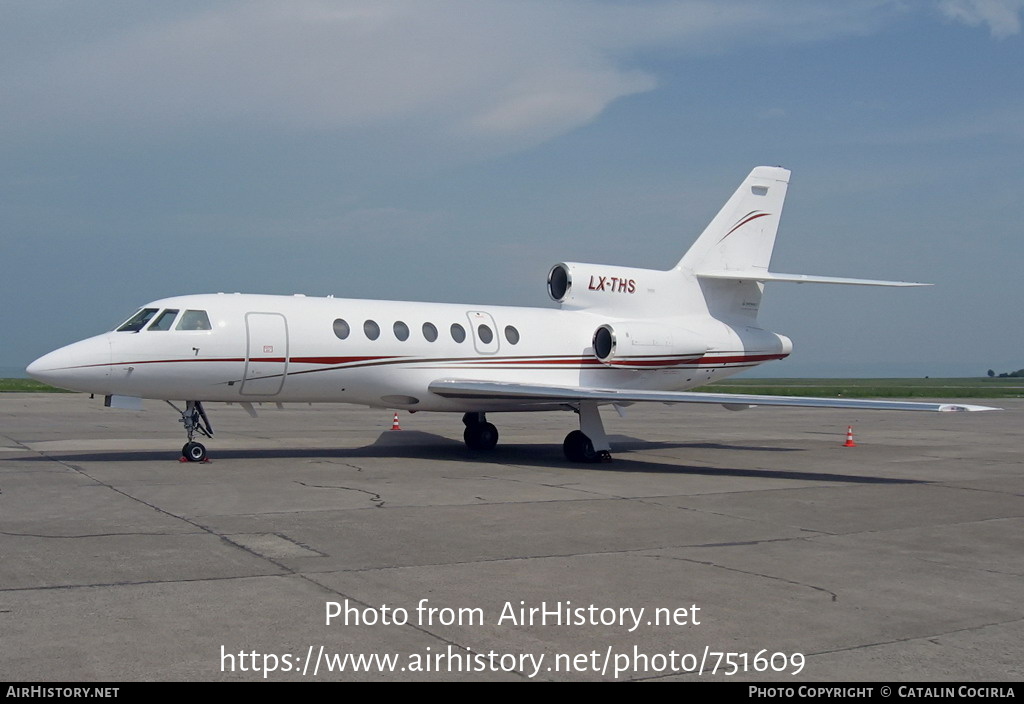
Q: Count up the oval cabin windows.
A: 7